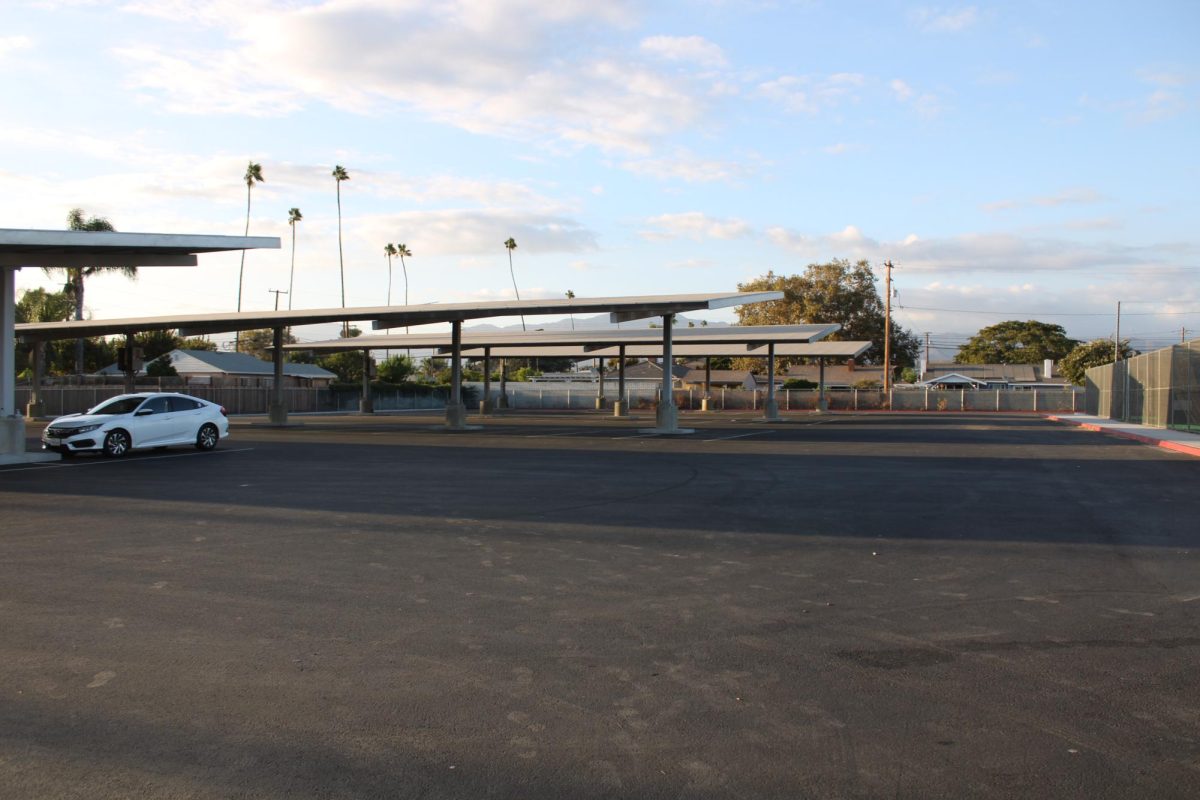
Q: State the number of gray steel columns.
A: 14